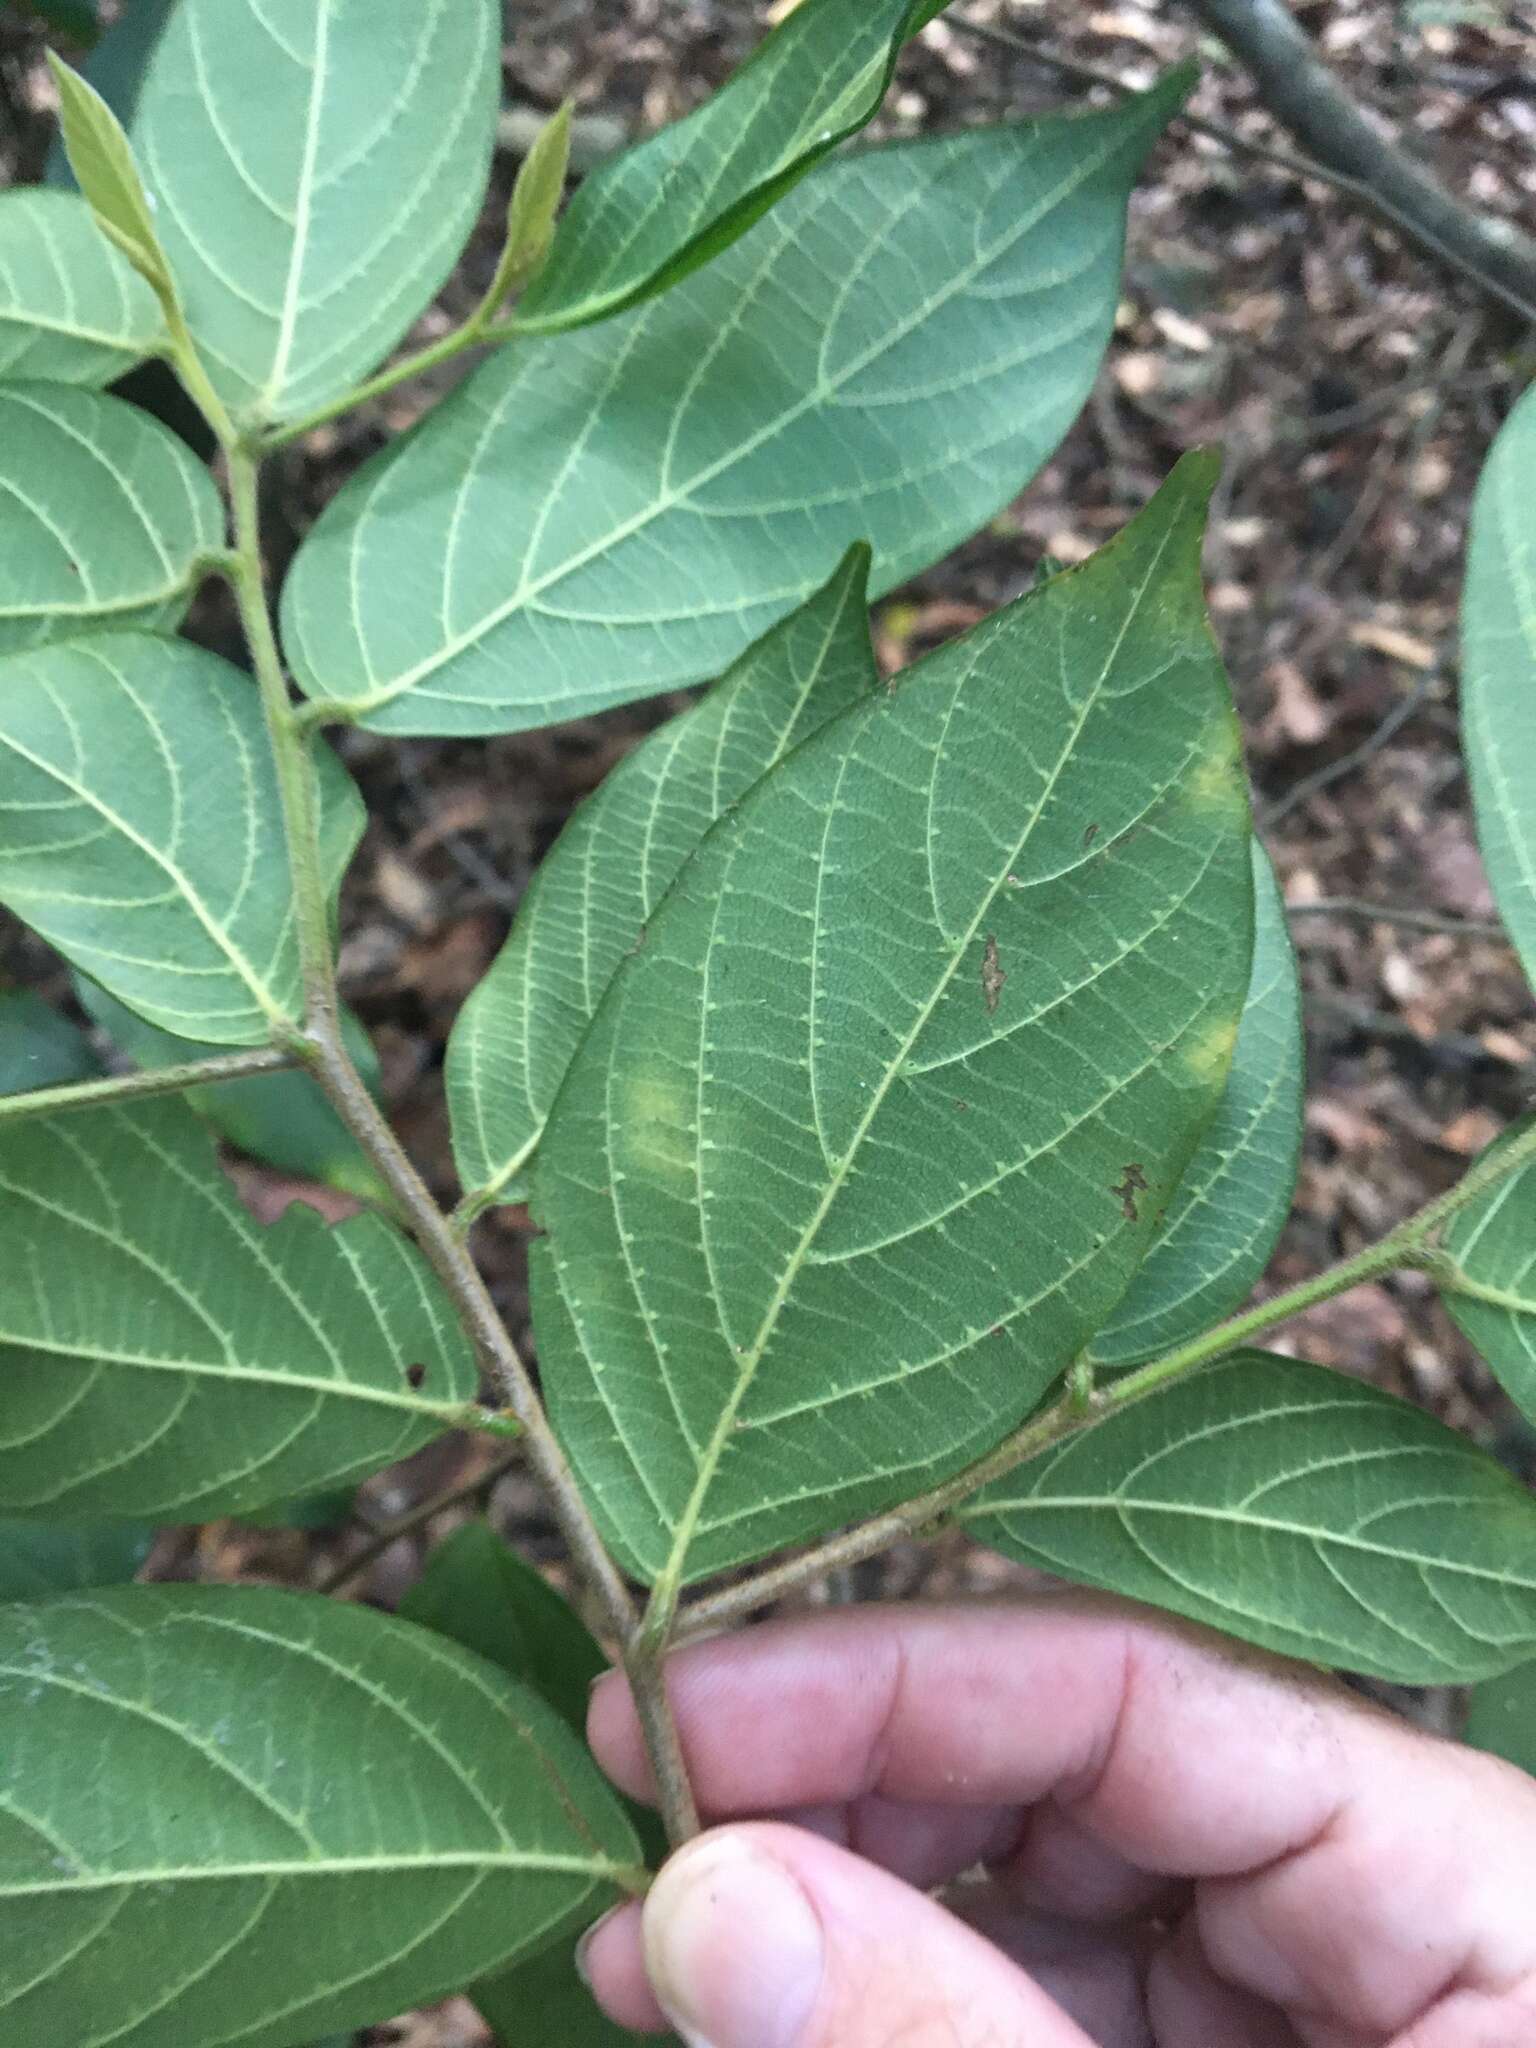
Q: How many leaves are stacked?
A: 3